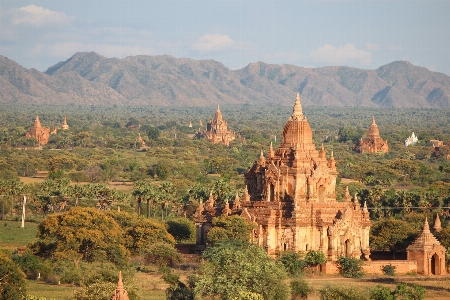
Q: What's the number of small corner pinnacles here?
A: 12